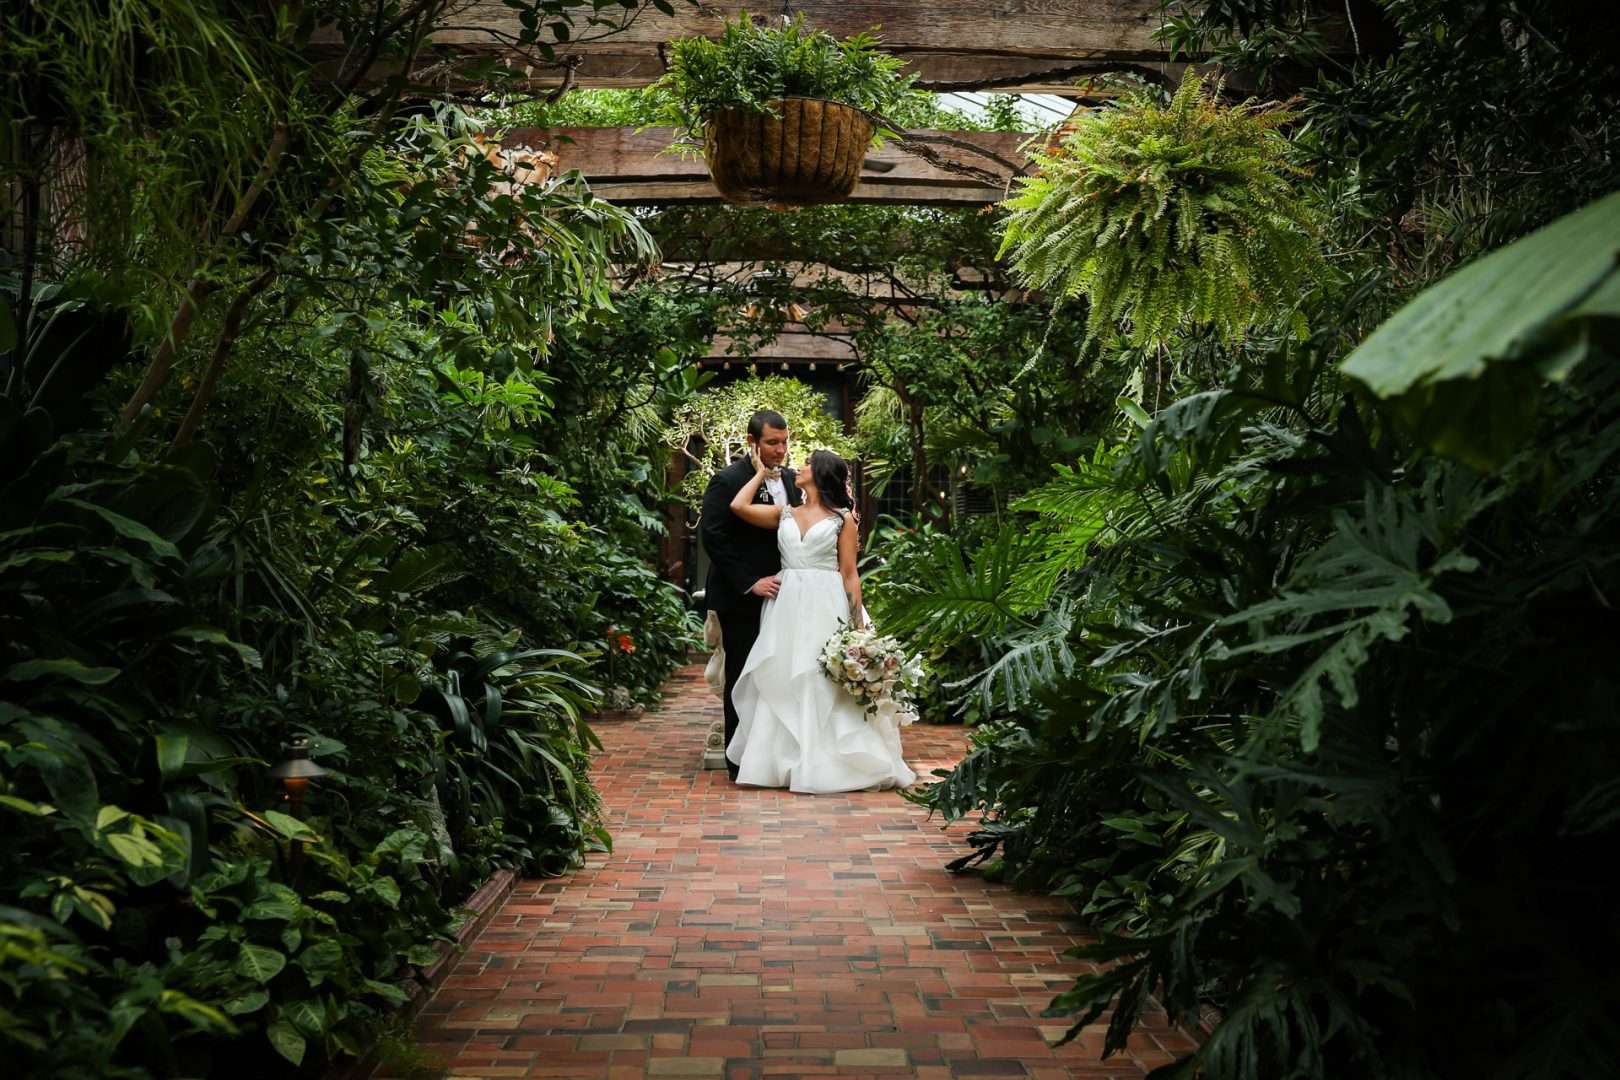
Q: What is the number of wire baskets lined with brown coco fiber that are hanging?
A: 1